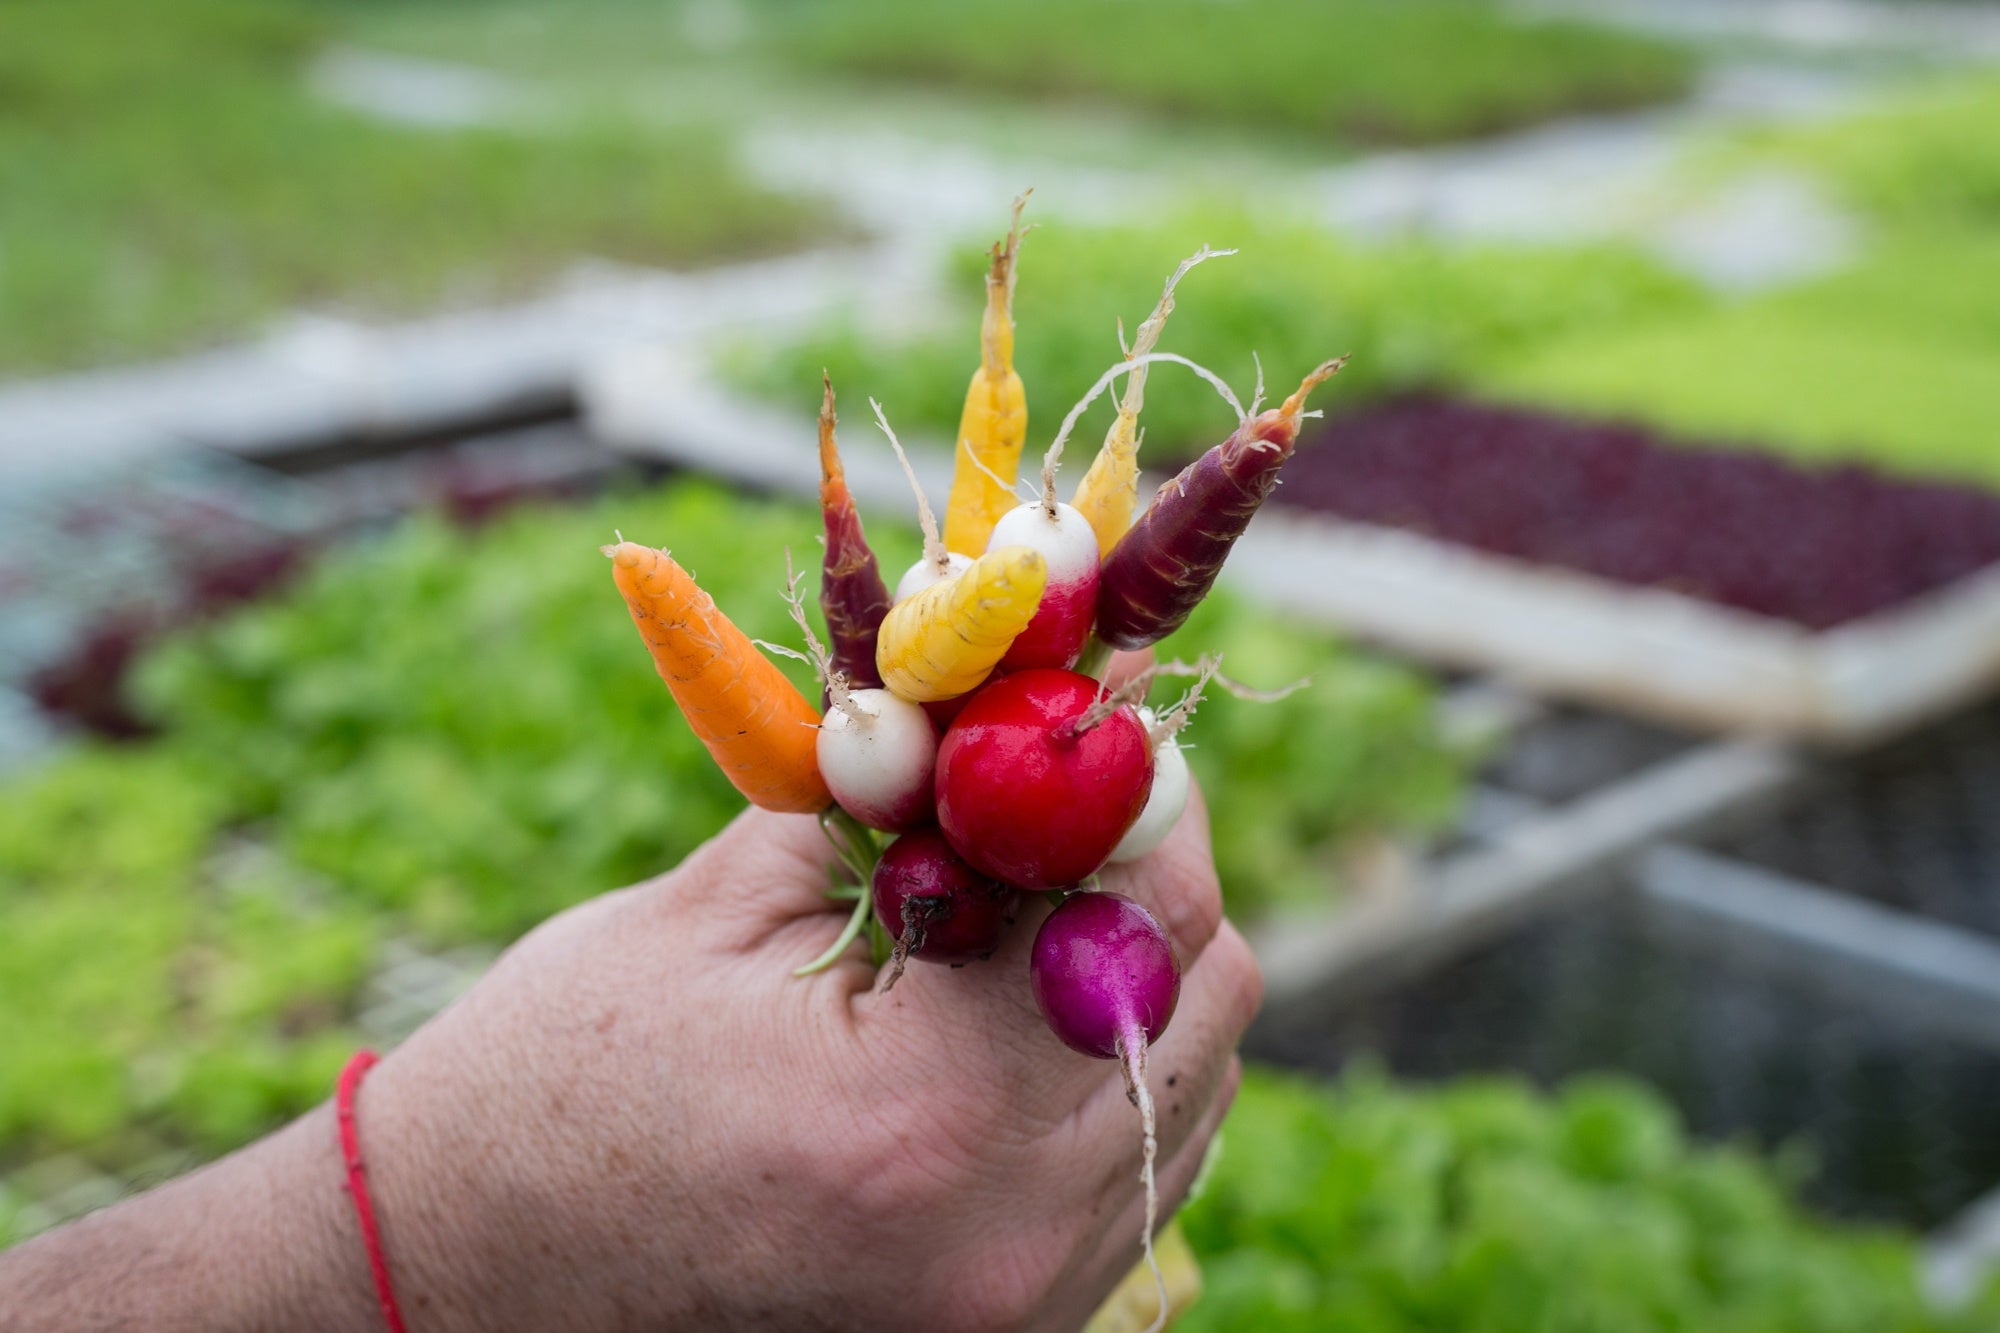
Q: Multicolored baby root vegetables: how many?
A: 13